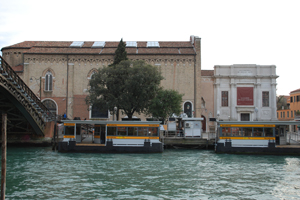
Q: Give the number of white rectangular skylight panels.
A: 4